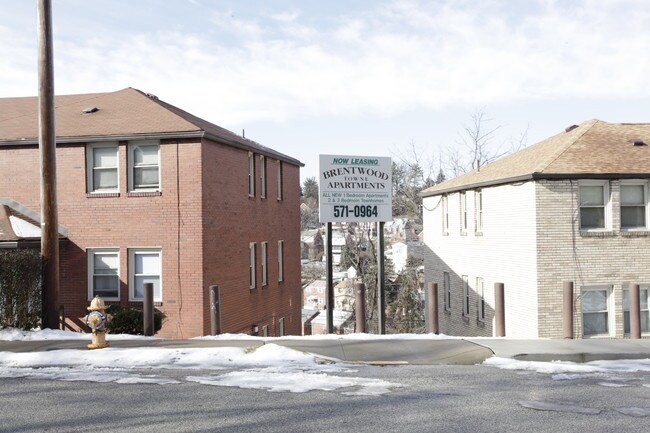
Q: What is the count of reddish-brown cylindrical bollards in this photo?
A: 7